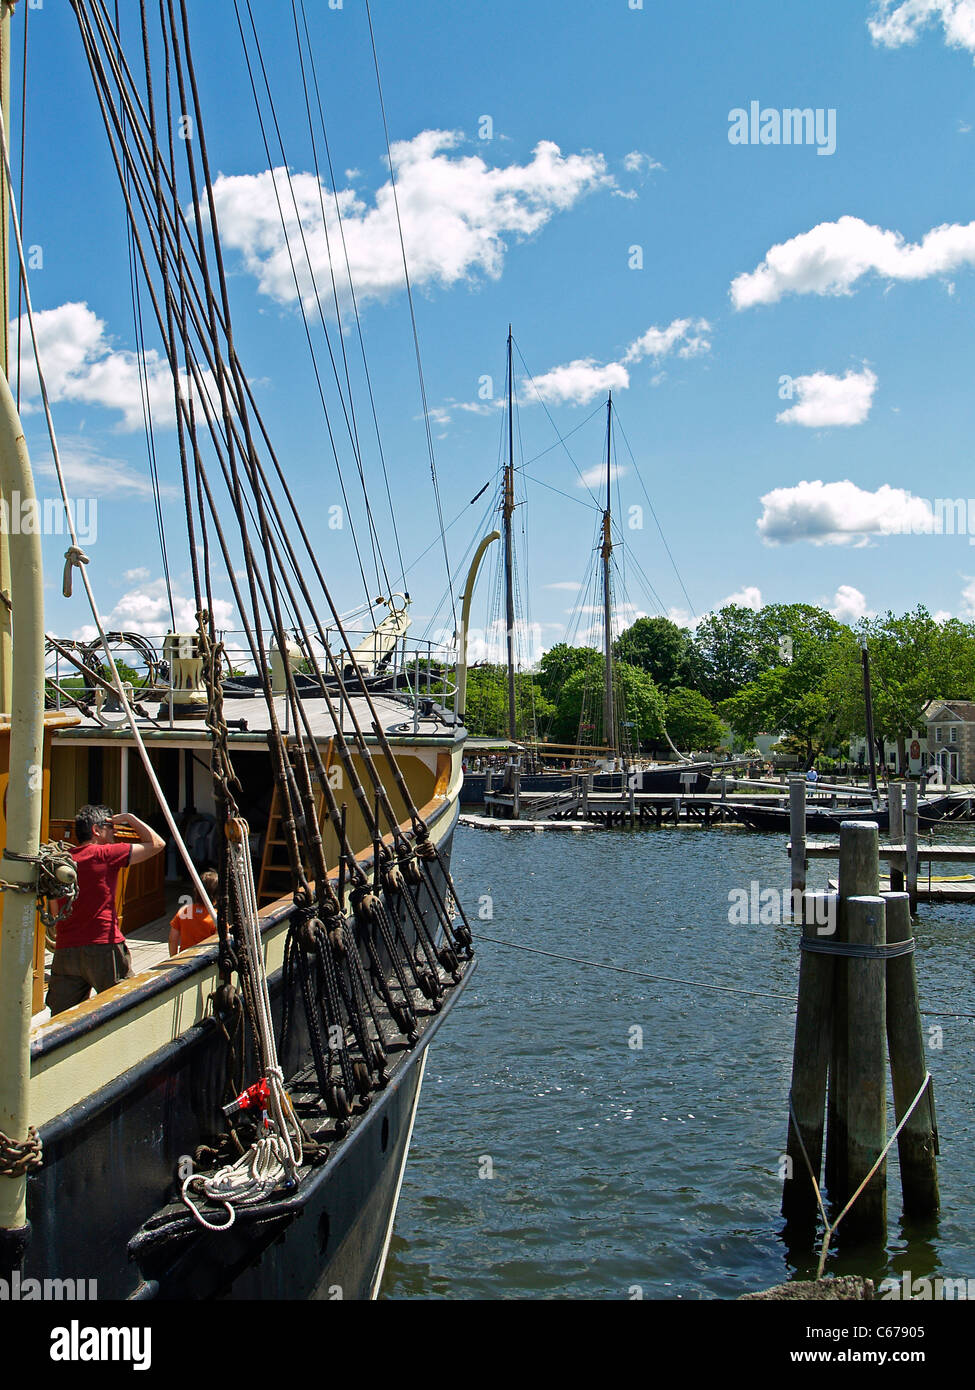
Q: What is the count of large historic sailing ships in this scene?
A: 2